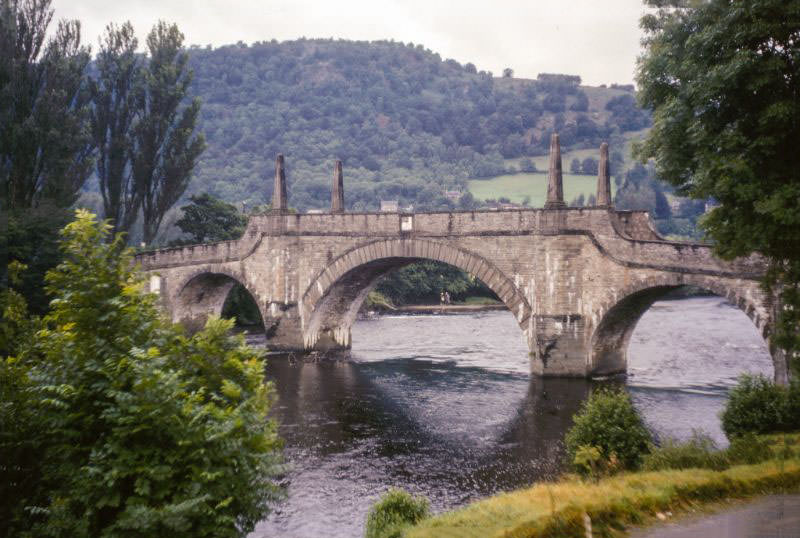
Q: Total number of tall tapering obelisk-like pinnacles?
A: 4